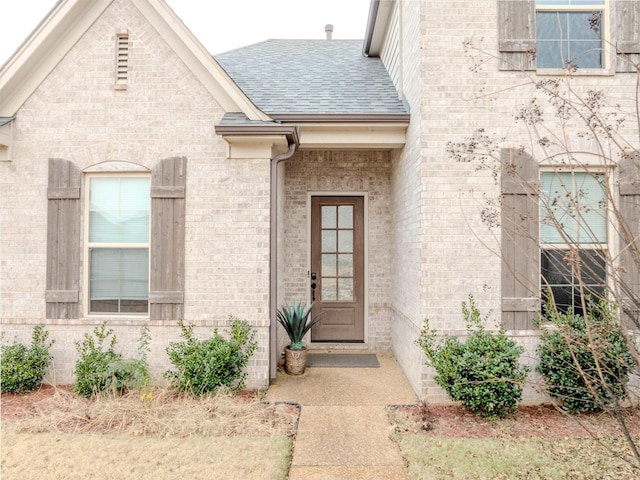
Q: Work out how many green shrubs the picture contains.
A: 5